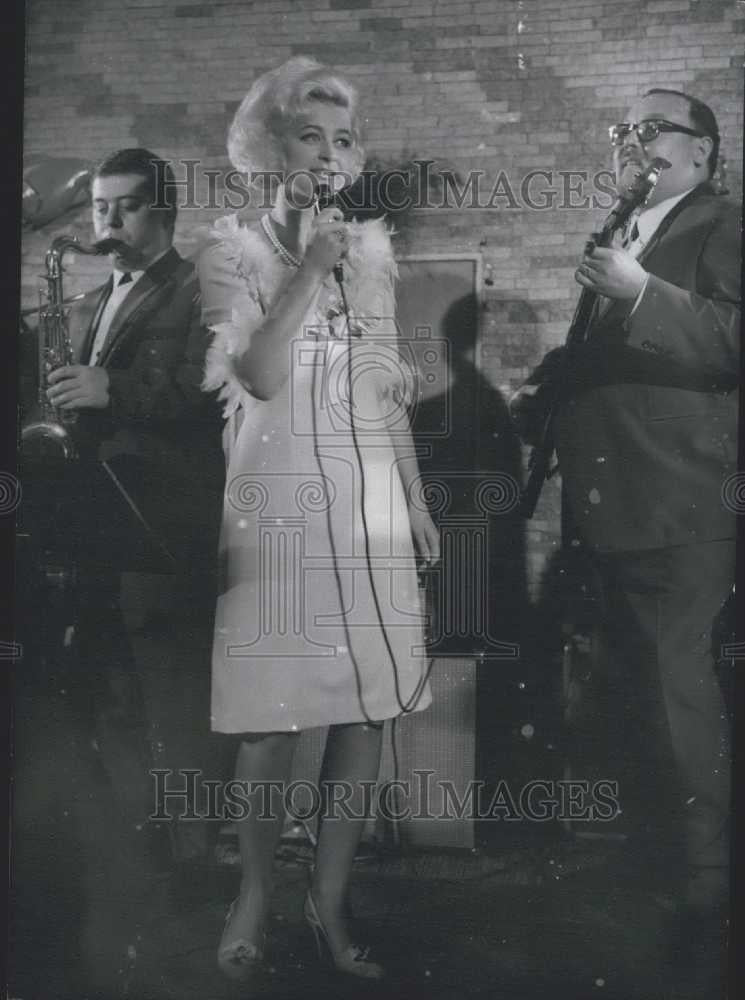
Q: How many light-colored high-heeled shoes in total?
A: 2